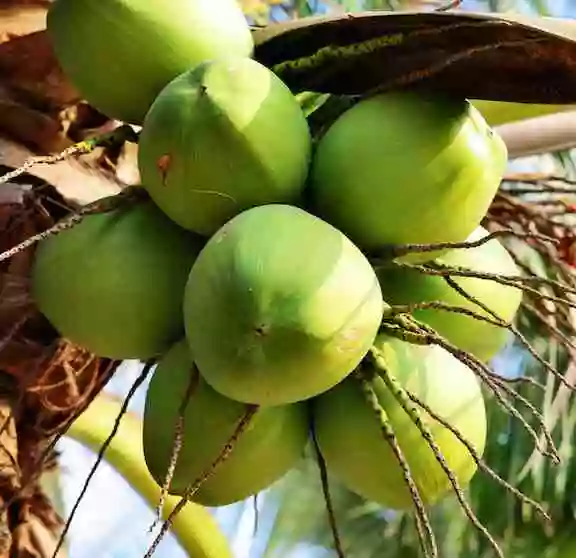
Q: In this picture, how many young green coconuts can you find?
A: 8